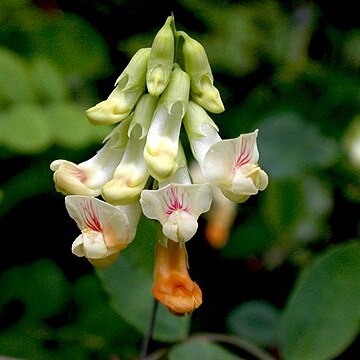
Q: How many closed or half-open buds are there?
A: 6